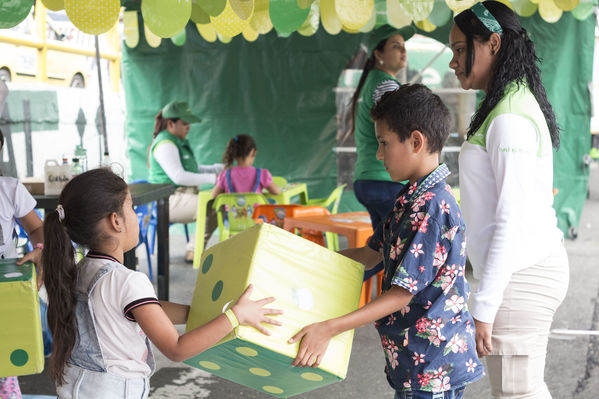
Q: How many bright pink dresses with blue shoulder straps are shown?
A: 1